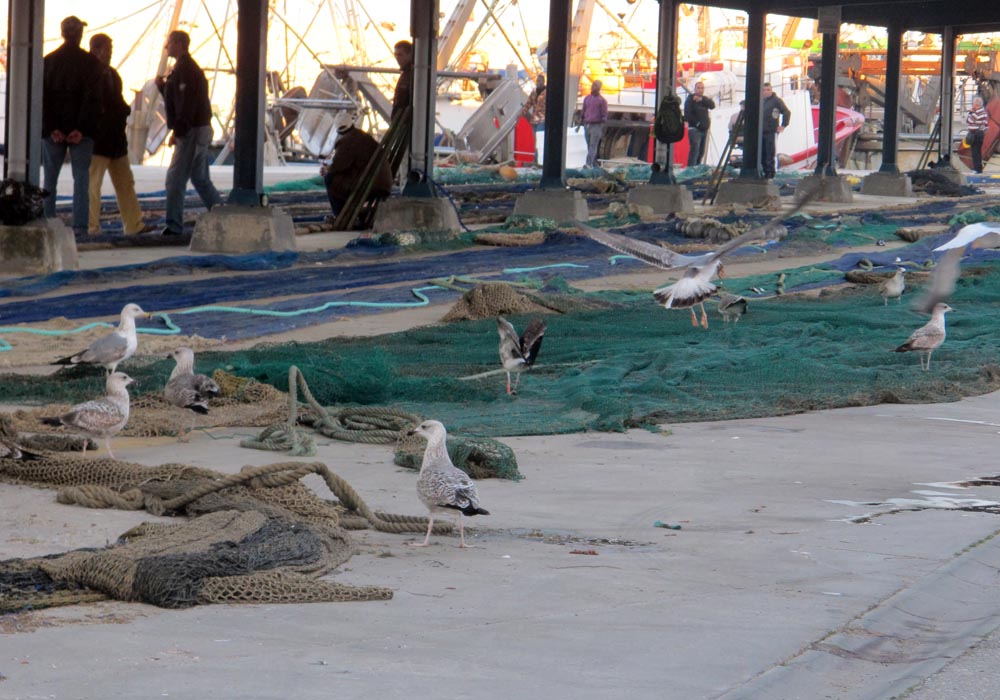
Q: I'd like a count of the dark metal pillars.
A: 9